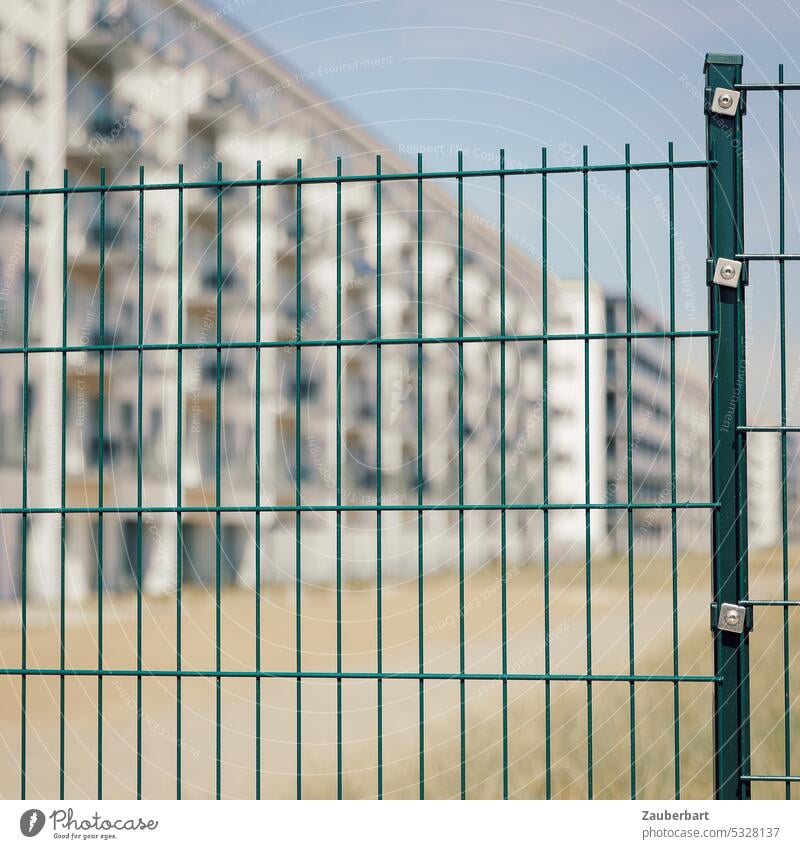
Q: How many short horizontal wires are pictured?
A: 5